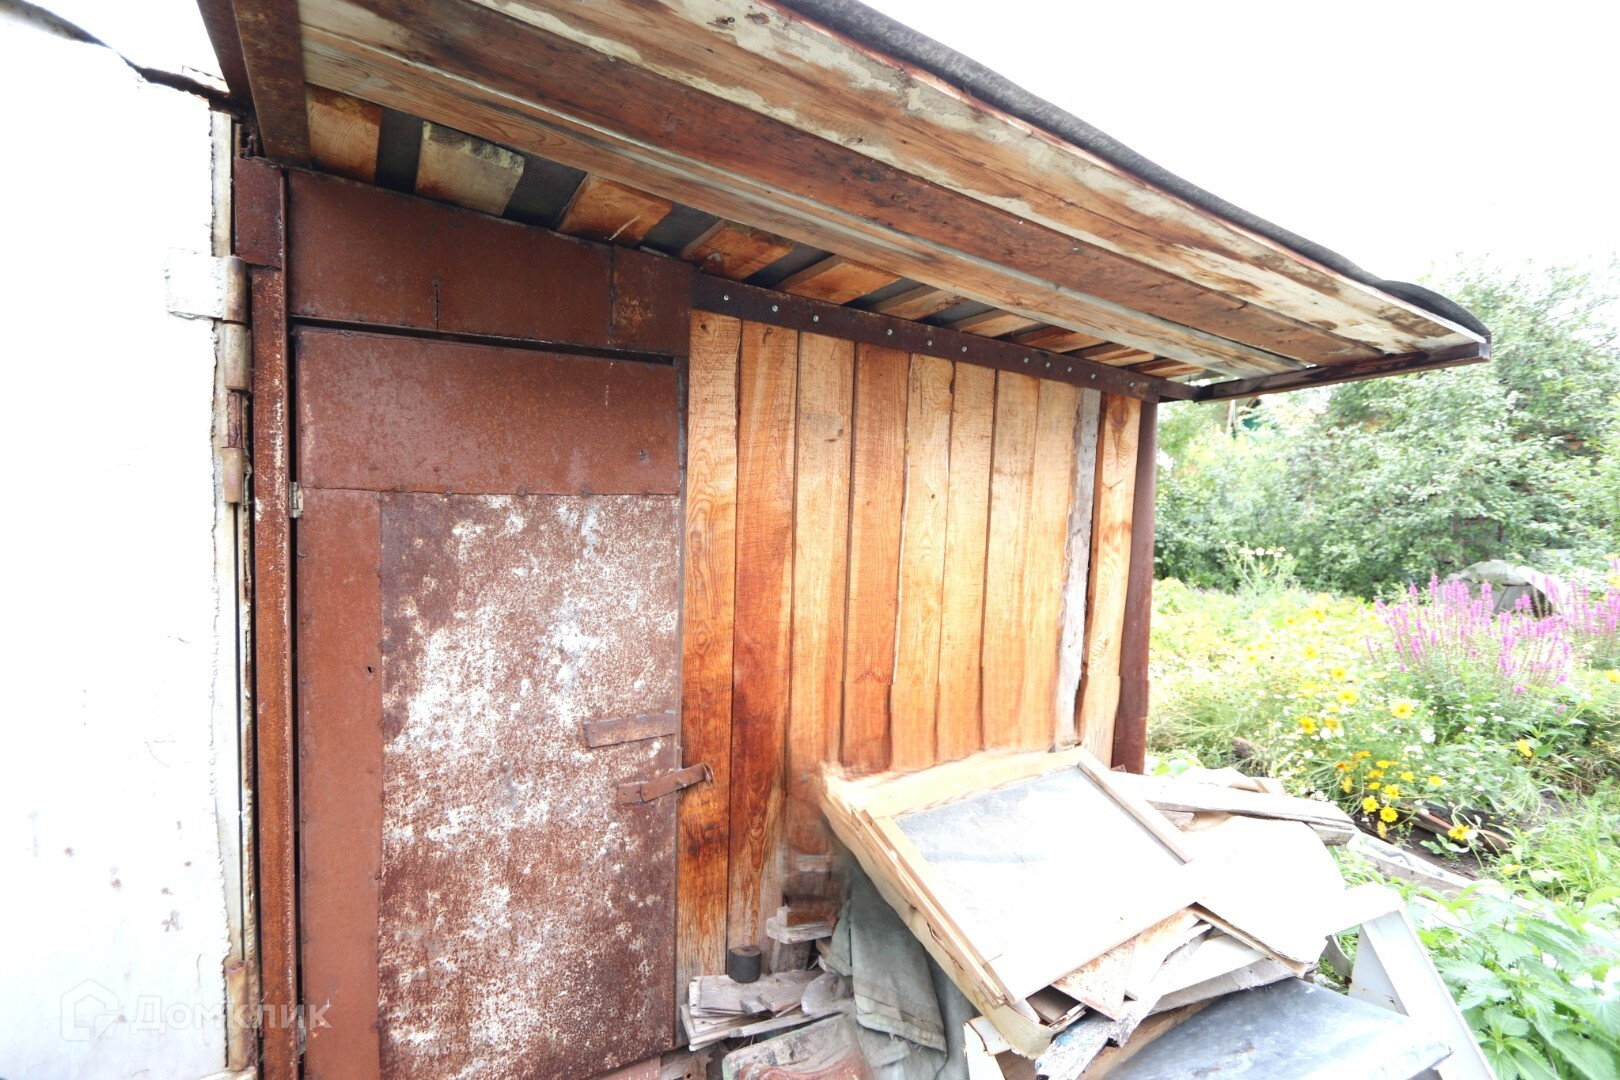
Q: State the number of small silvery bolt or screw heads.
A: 11